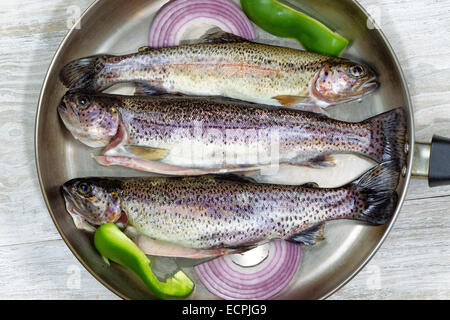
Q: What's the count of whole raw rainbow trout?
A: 3